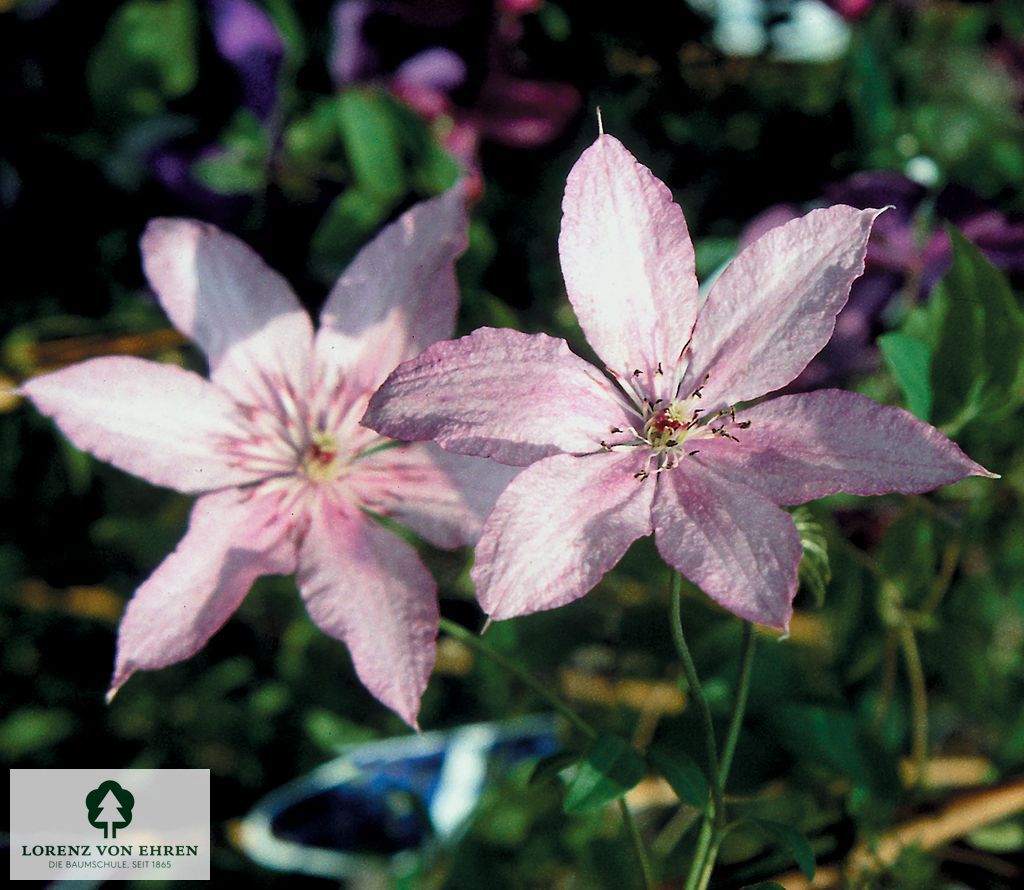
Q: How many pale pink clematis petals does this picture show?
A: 12